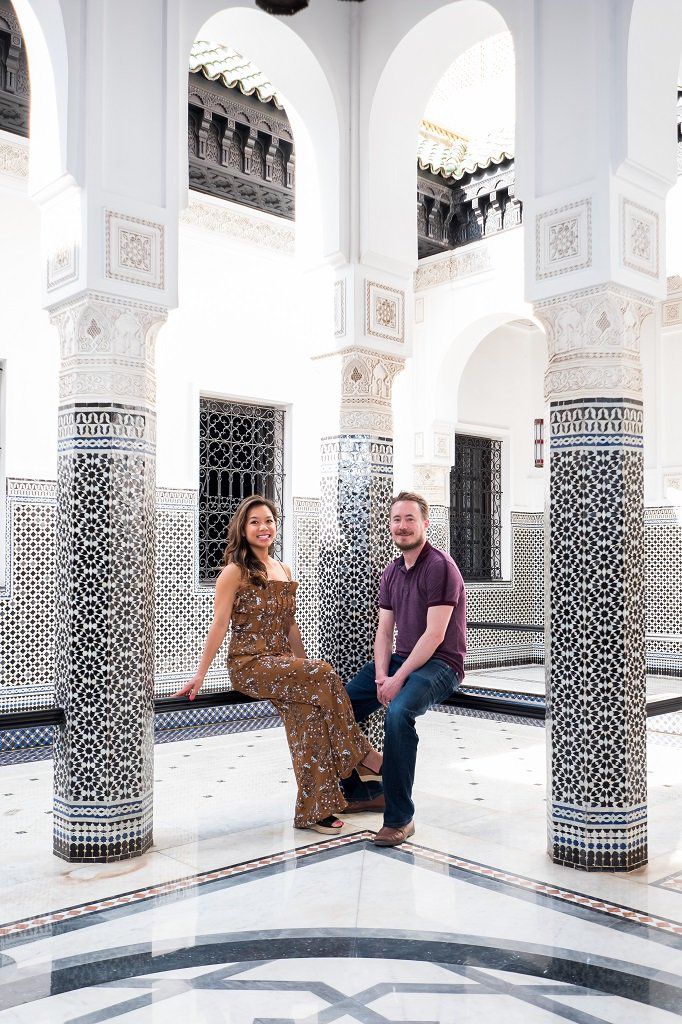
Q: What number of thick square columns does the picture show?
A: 3